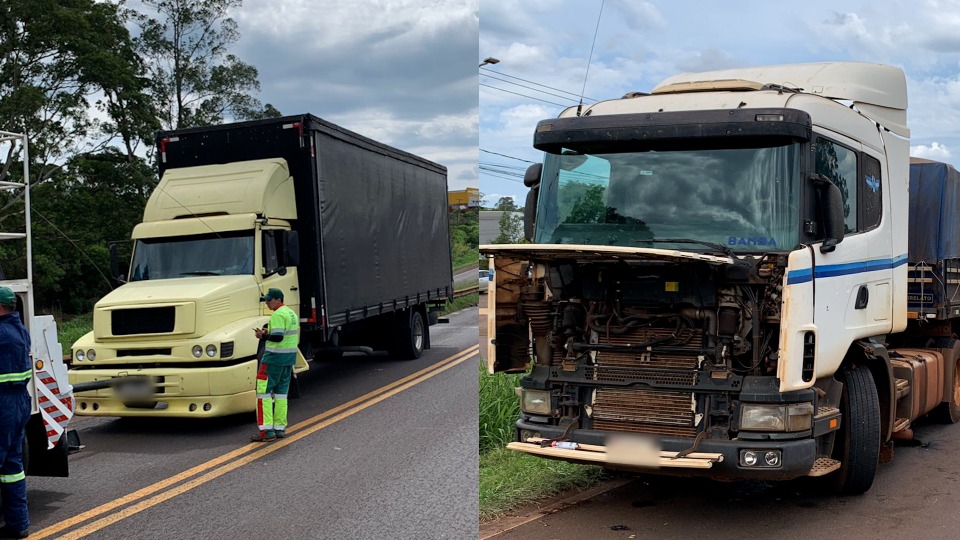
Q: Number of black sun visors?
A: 1